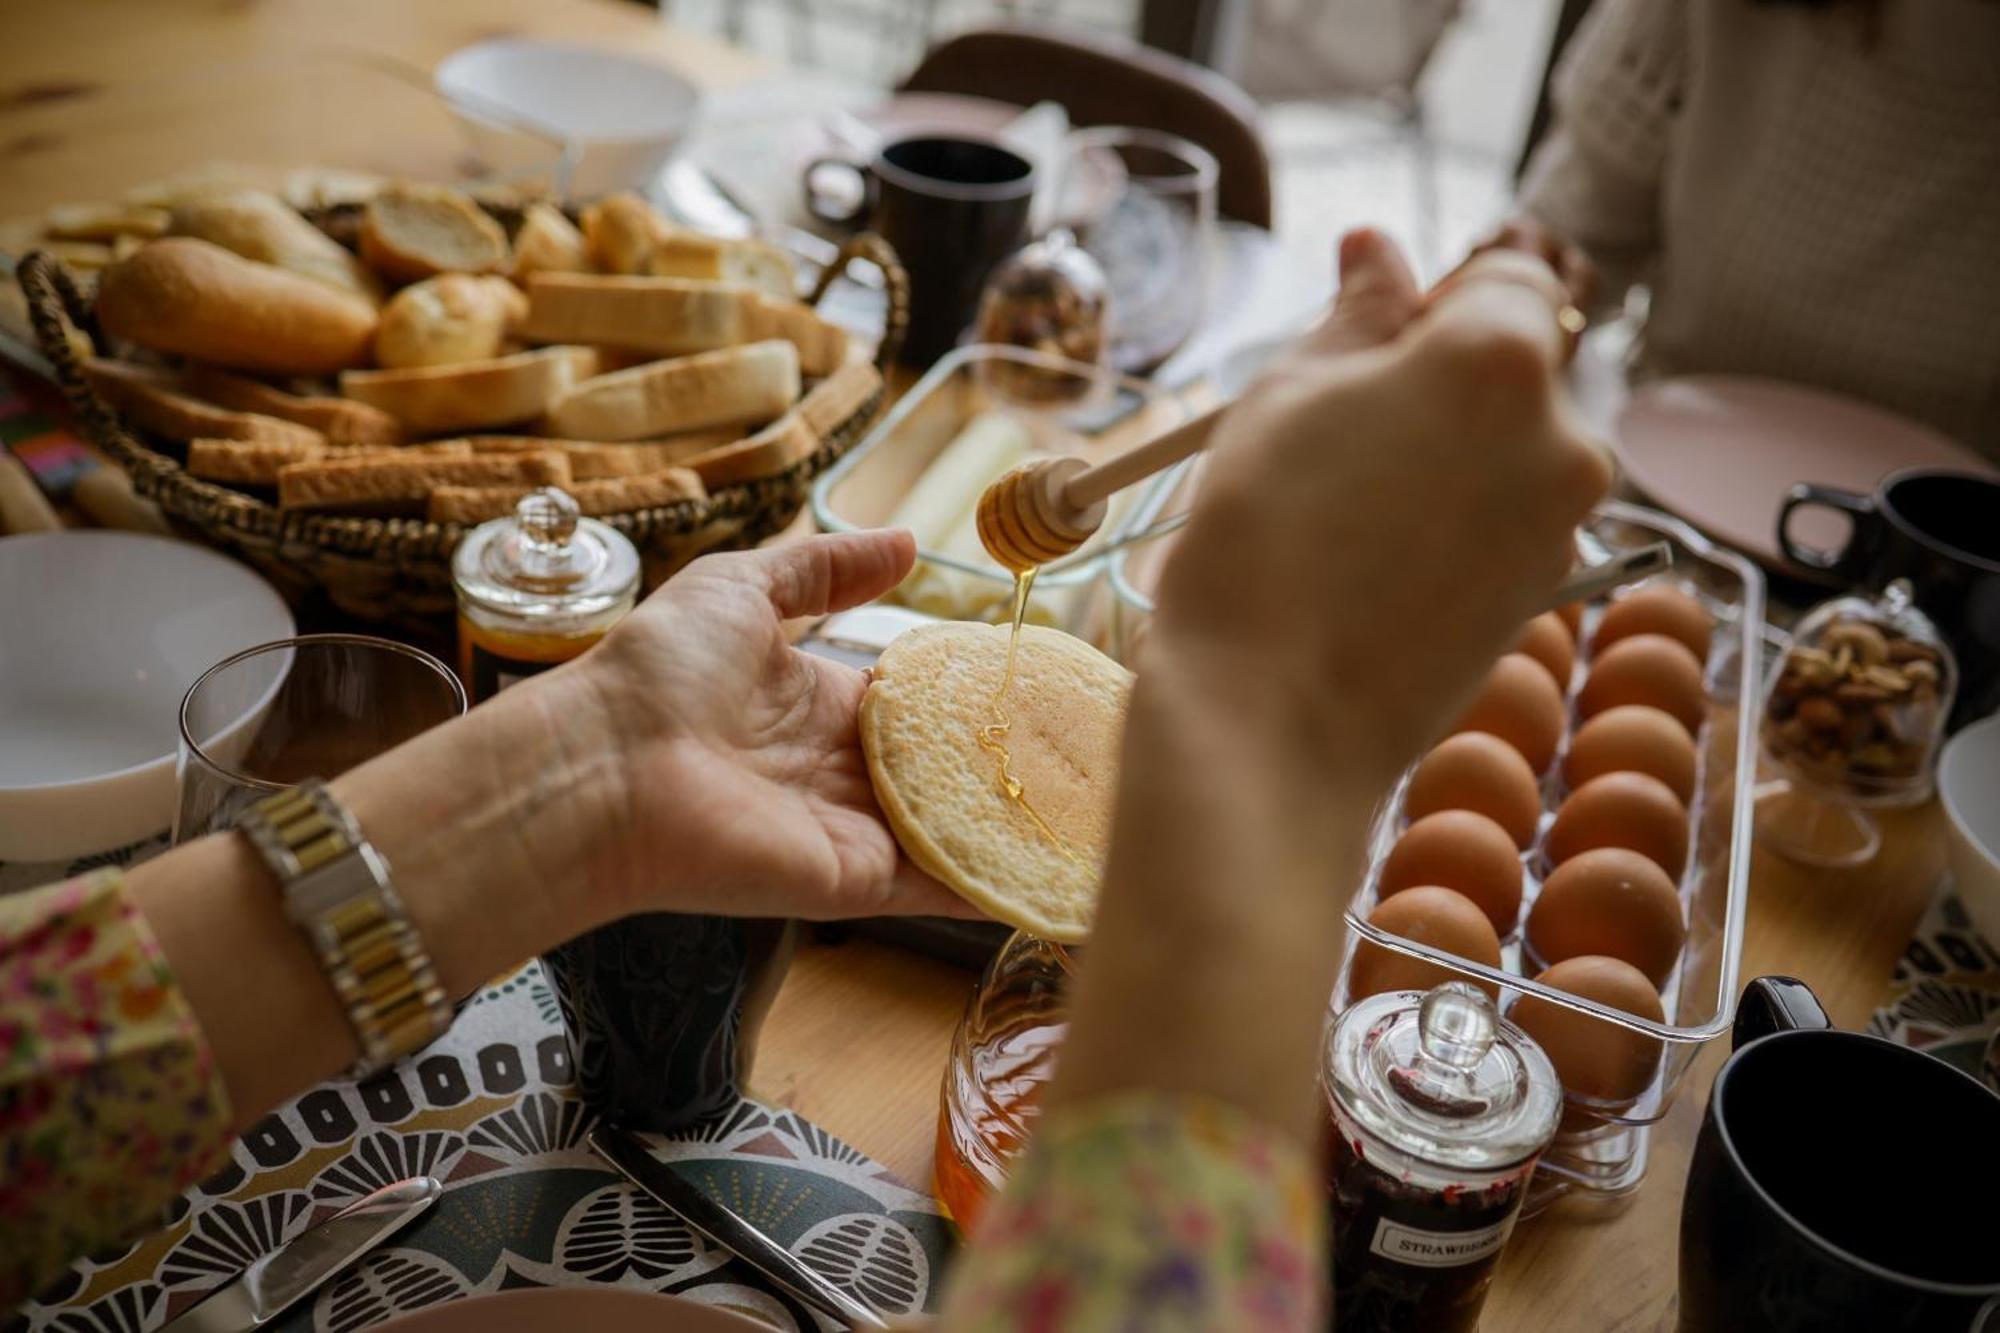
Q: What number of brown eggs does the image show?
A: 12